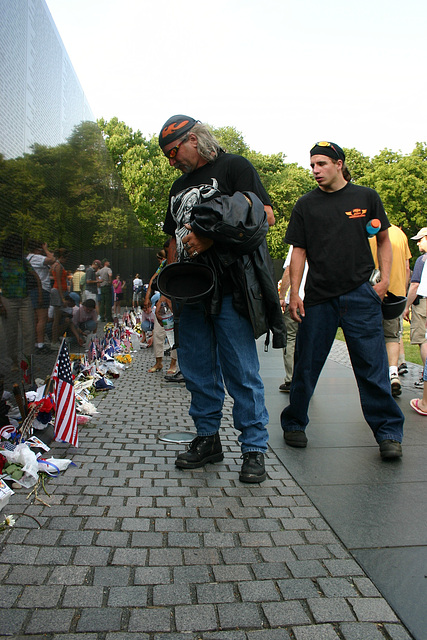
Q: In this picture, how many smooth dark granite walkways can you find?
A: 1